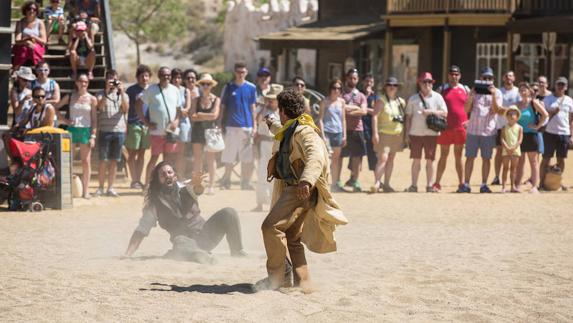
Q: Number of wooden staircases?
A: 1